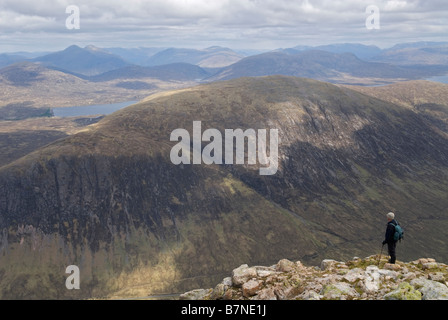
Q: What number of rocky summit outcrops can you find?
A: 1